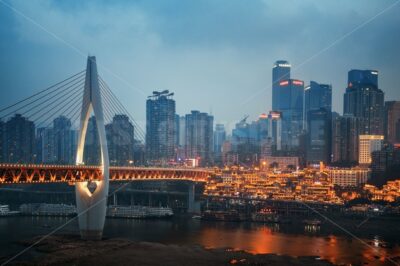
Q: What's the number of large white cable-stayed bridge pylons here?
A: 1